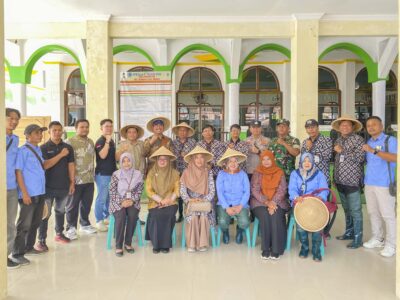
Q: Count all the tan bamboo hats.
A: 8